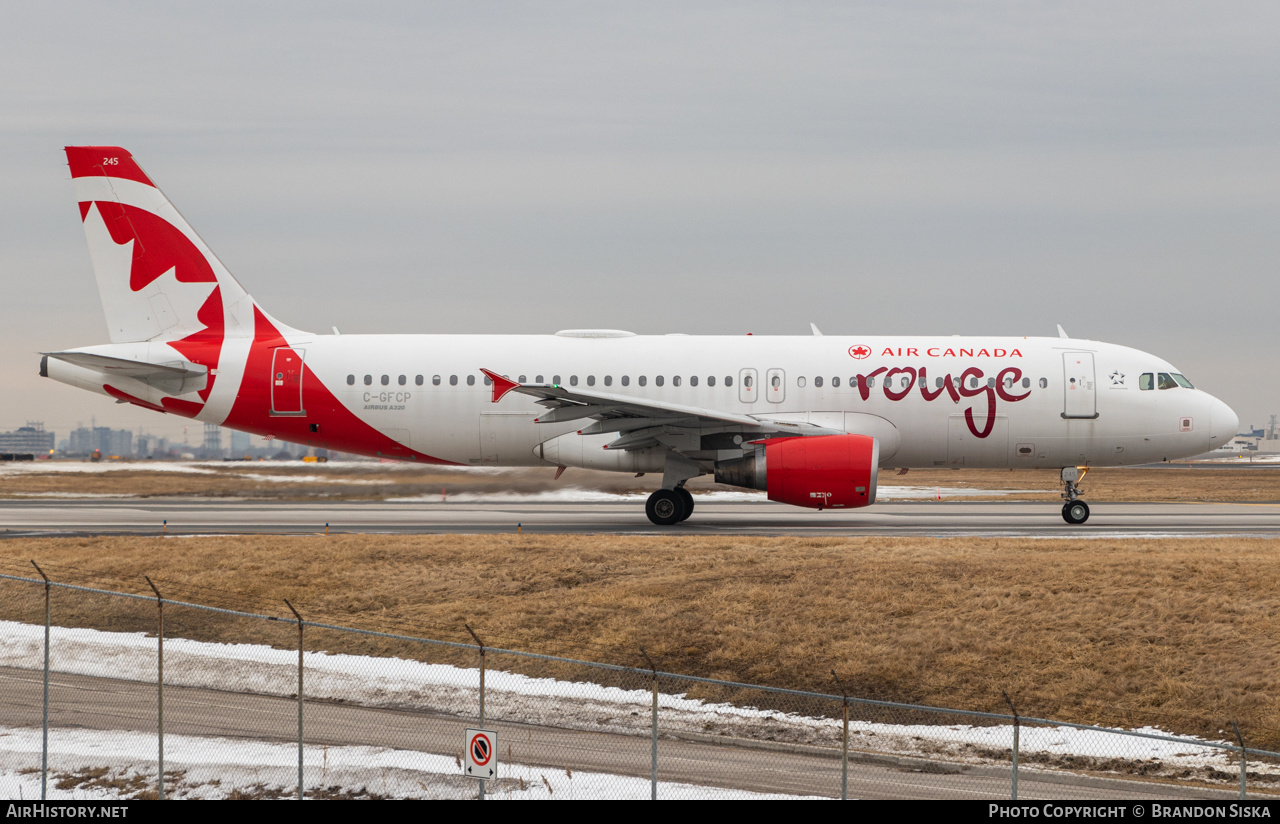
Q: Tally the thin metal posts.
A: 8